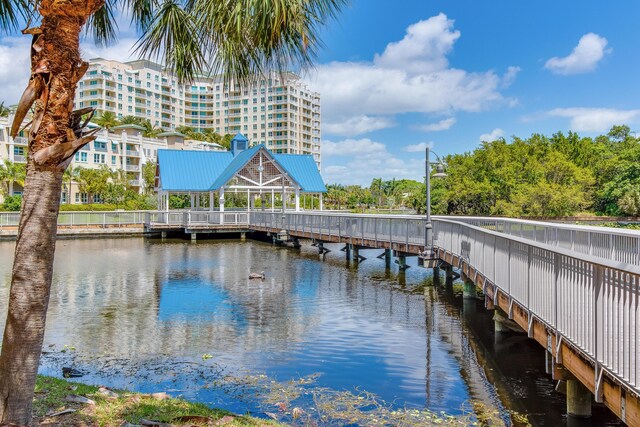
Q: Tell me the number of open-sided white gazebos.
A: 1